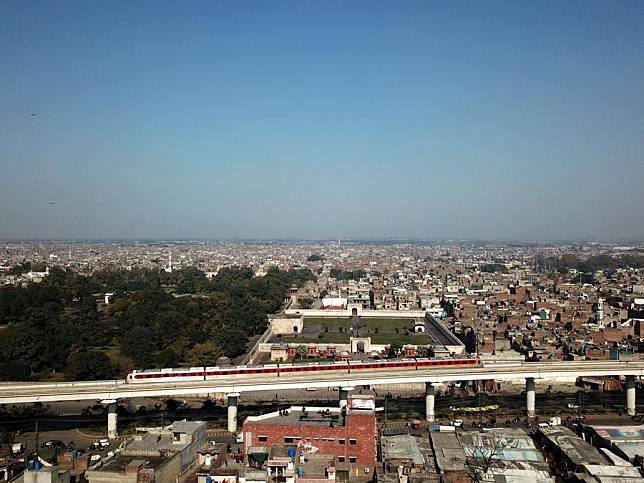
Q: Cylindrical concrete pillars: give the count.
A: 6